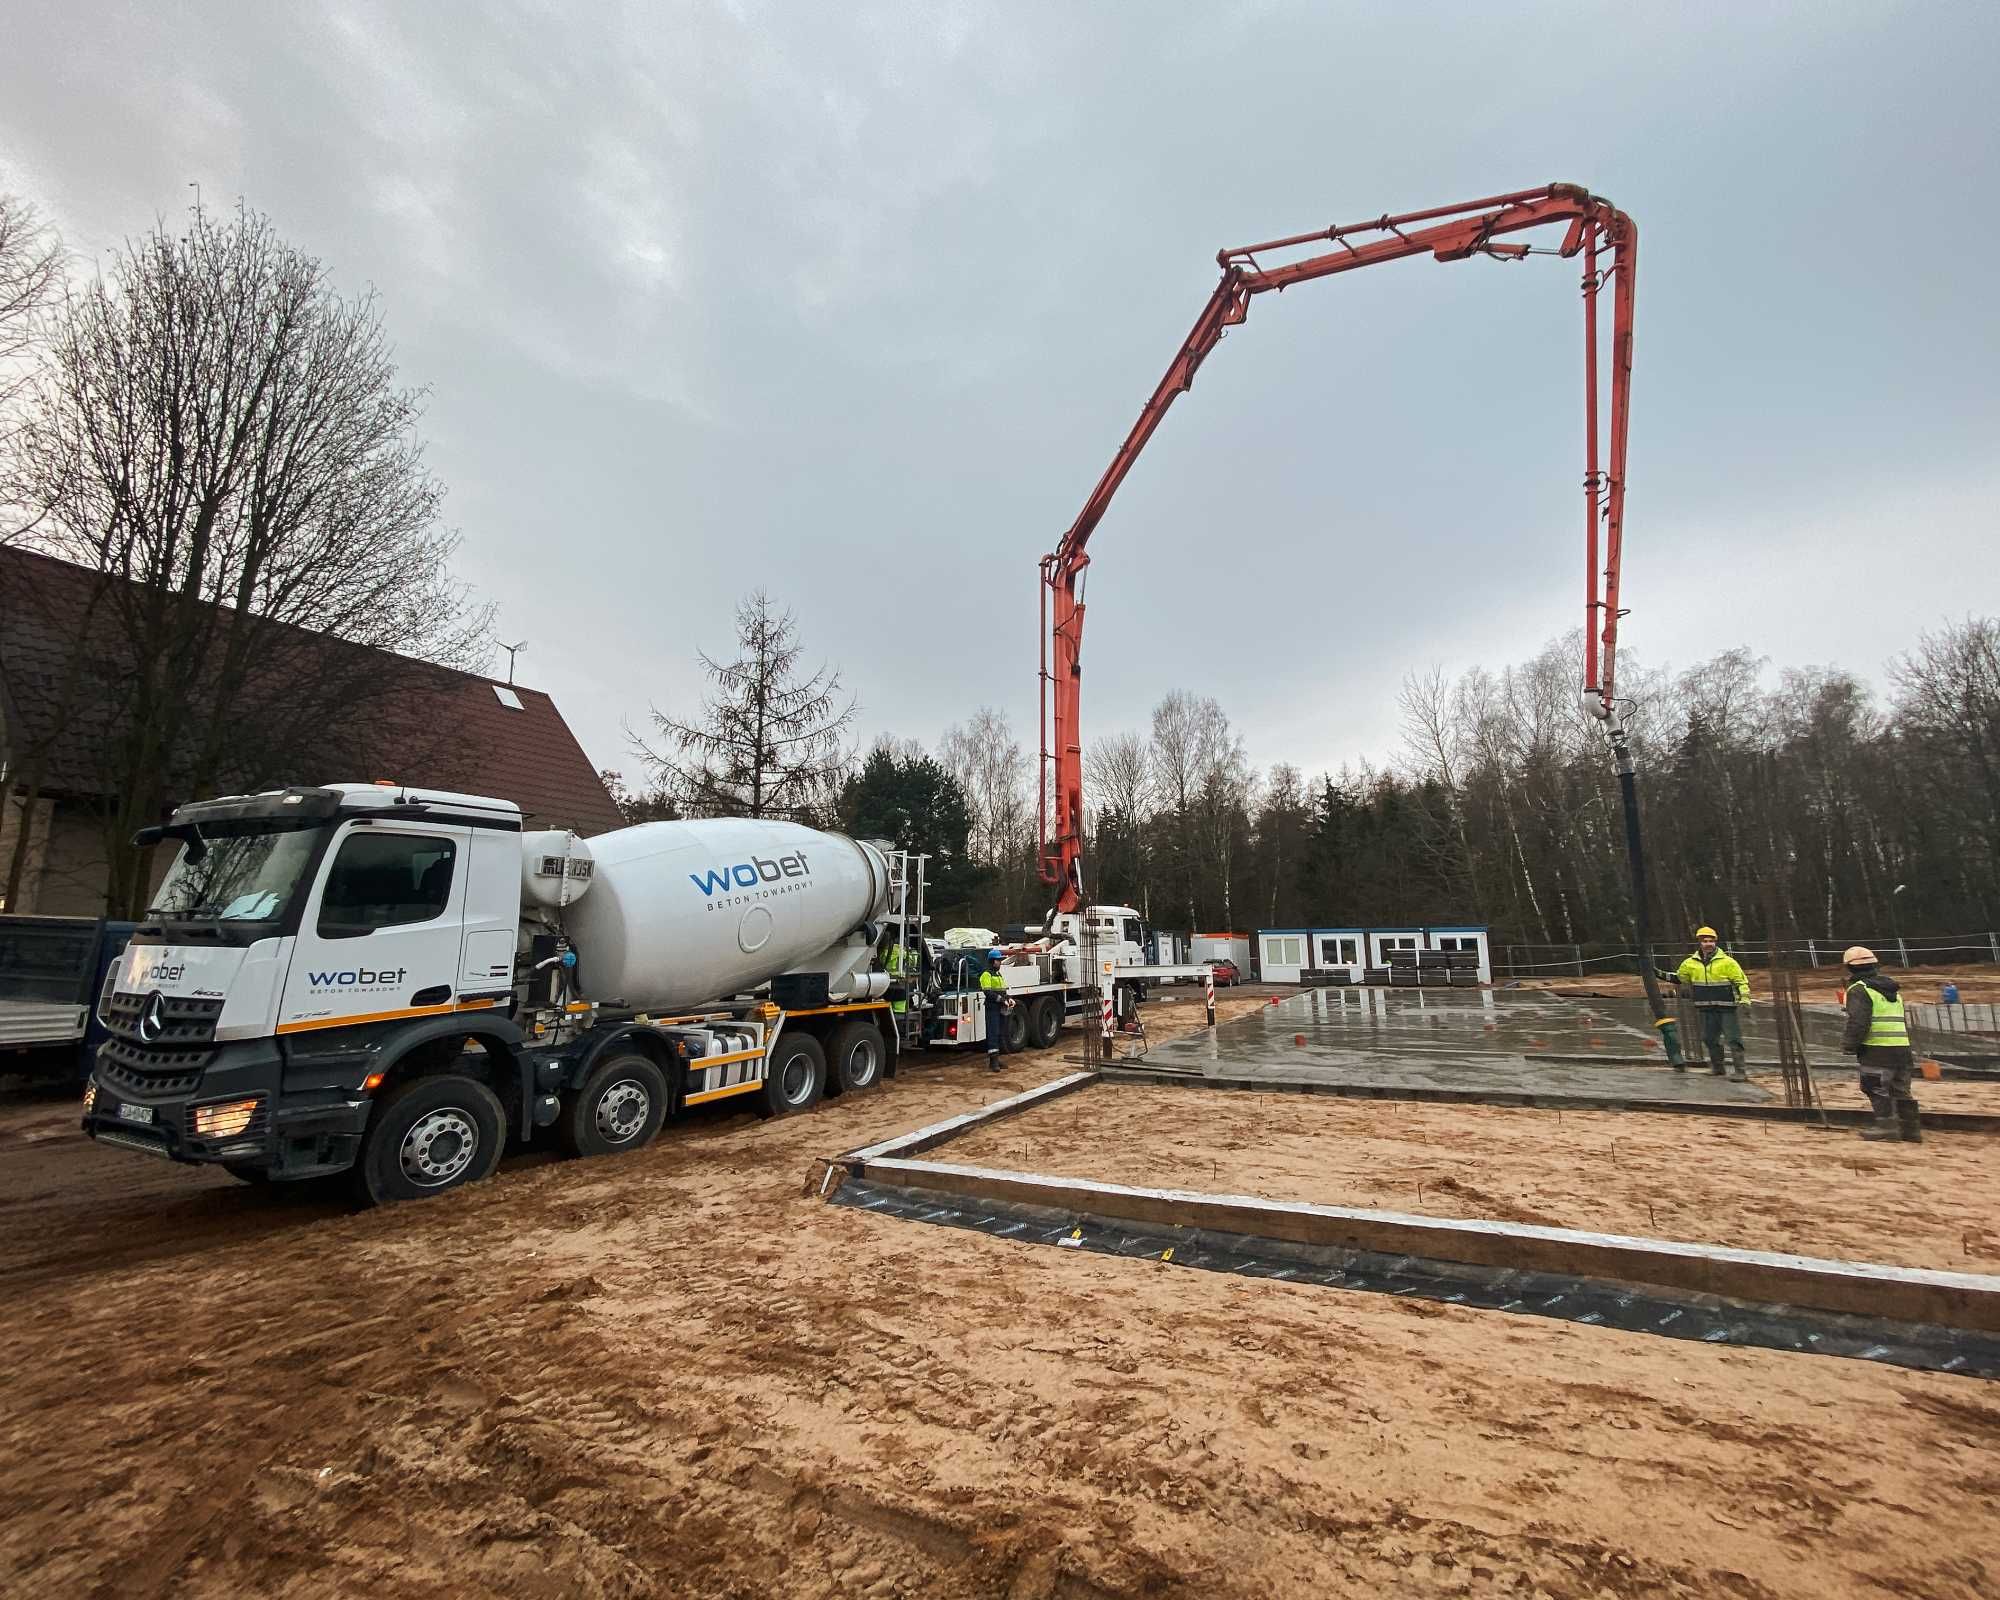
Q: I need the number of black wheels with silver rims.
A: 6